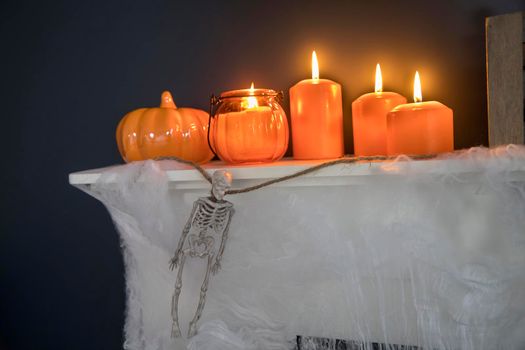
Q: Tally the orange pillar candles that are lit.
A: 3